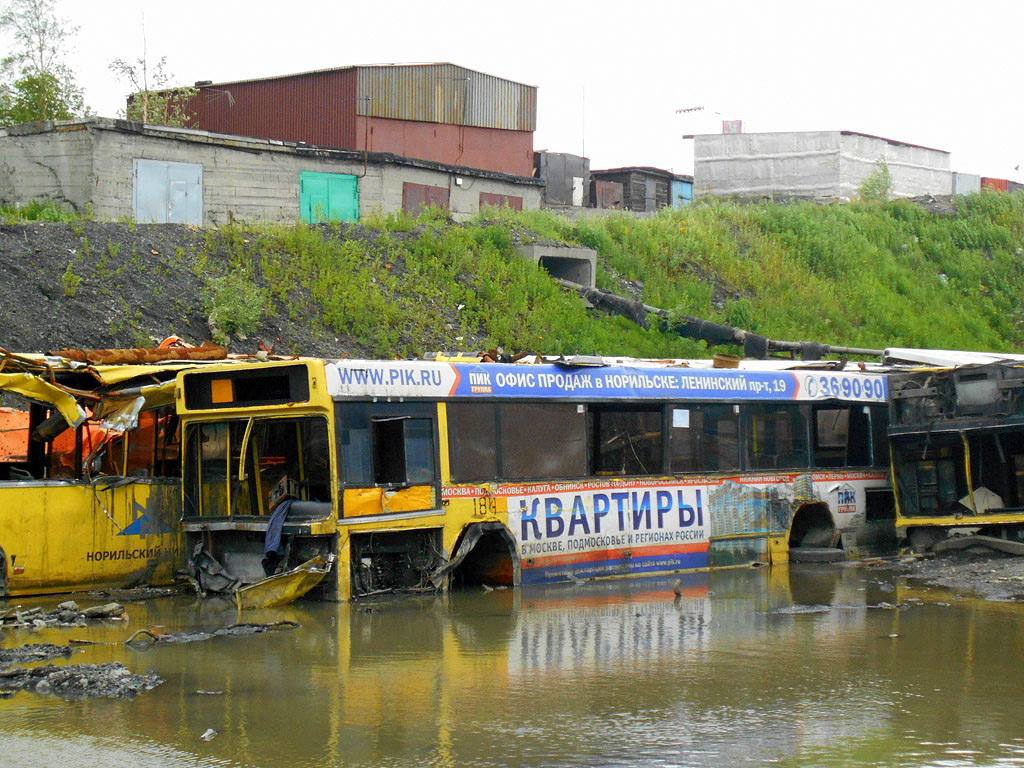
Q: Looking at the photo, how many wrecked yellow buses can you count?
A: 3